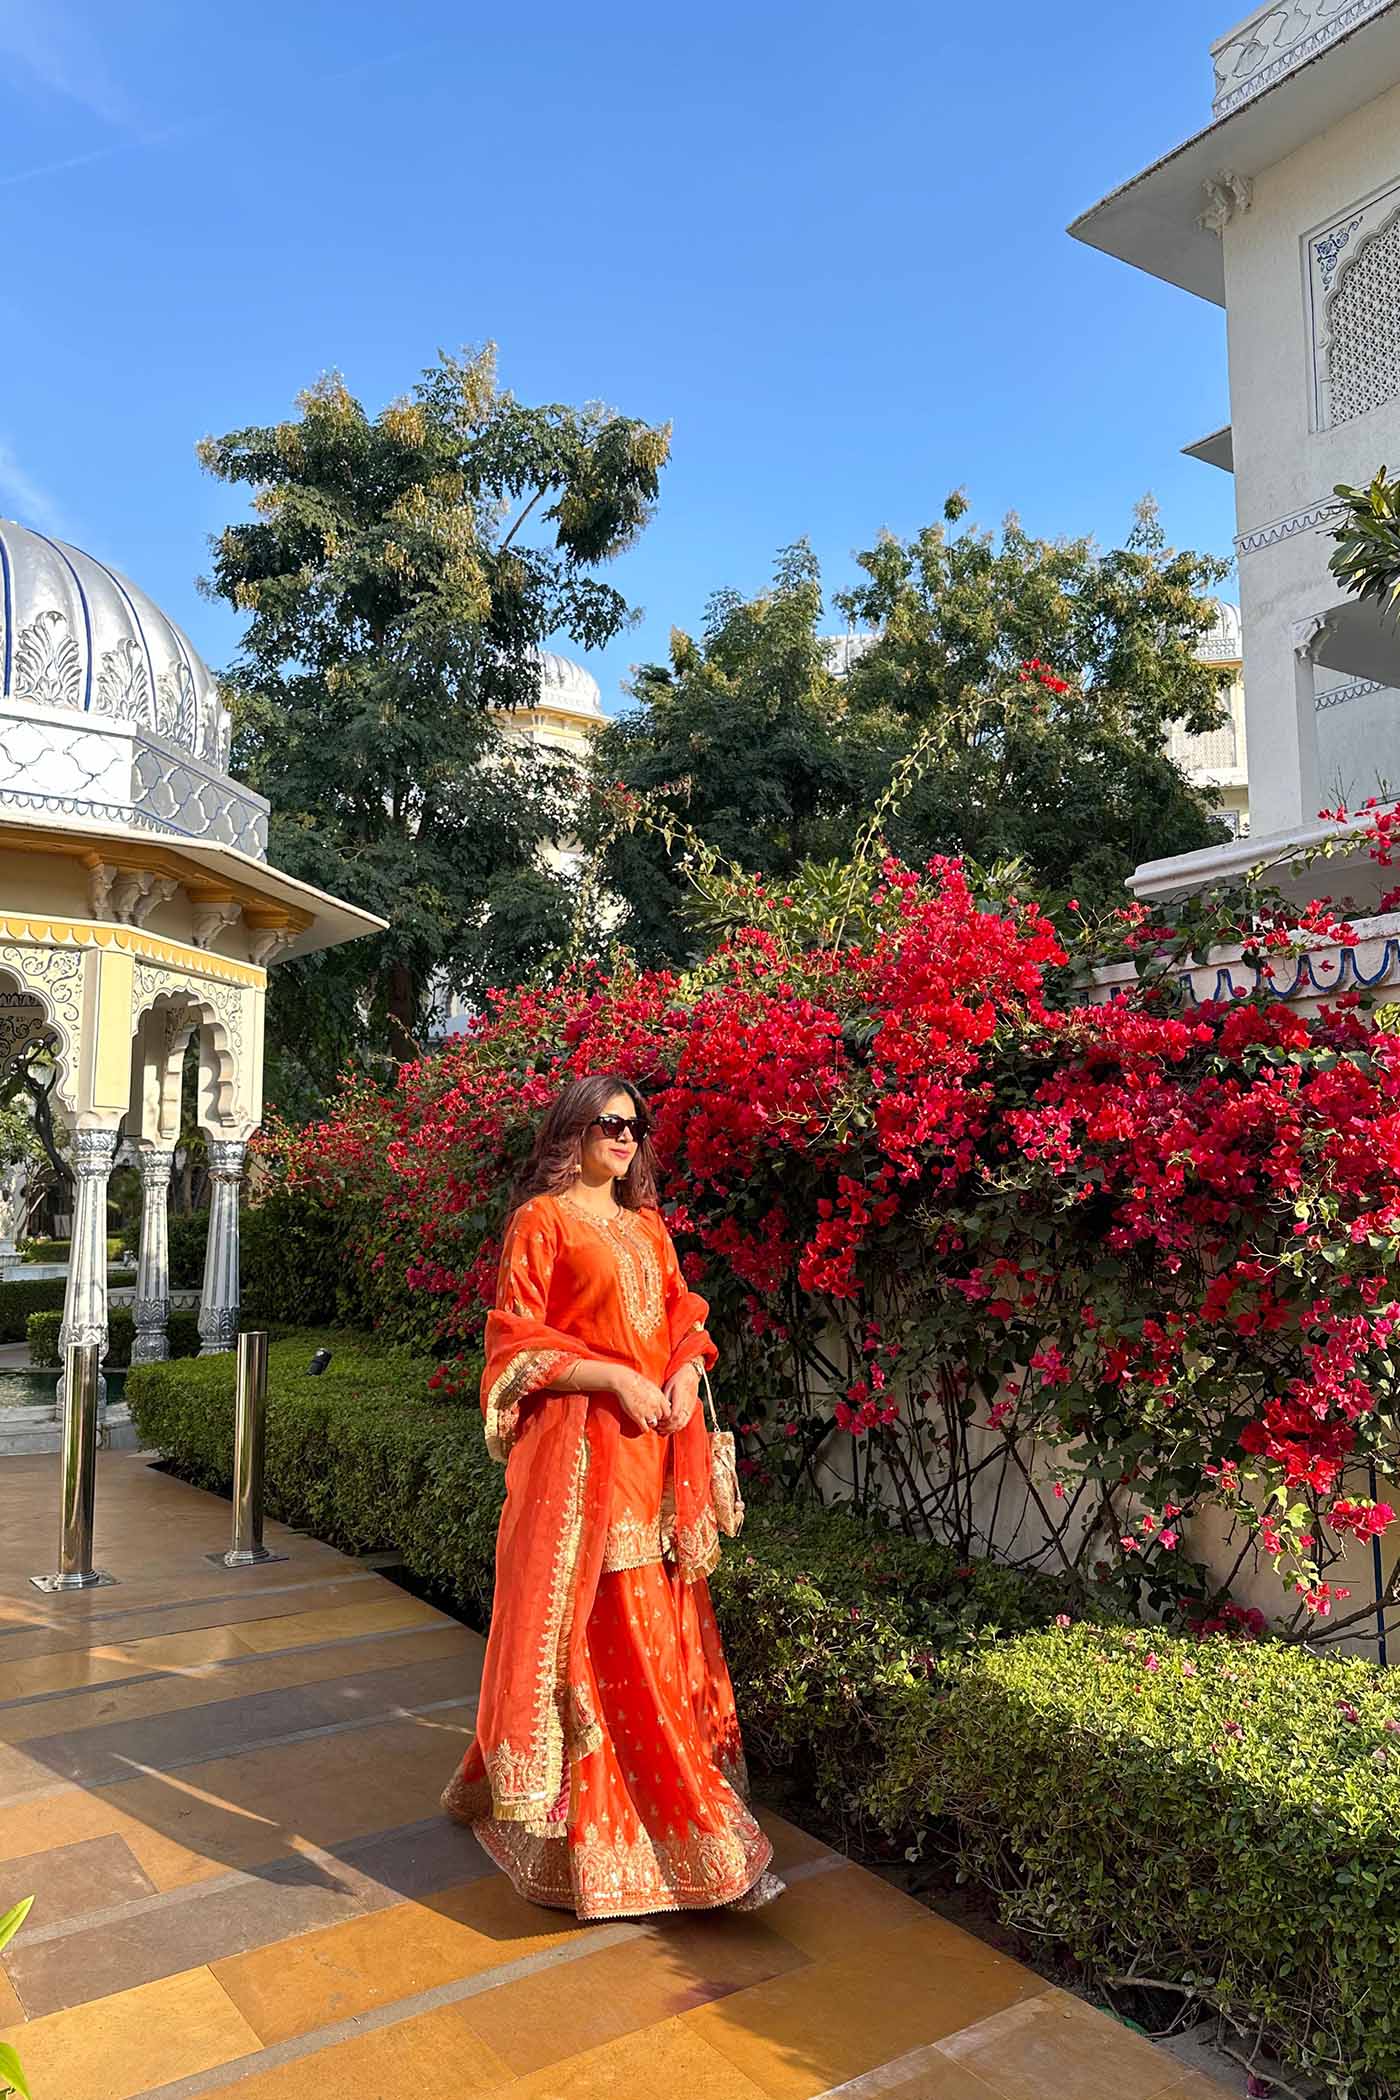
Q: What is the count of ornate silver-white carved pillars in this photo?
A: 3